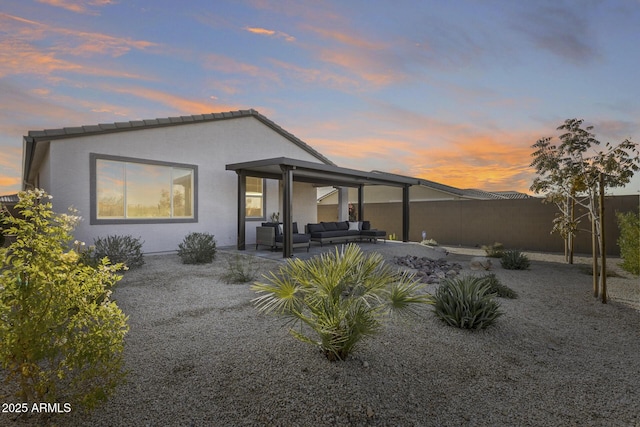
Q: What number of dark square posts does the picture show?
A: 4